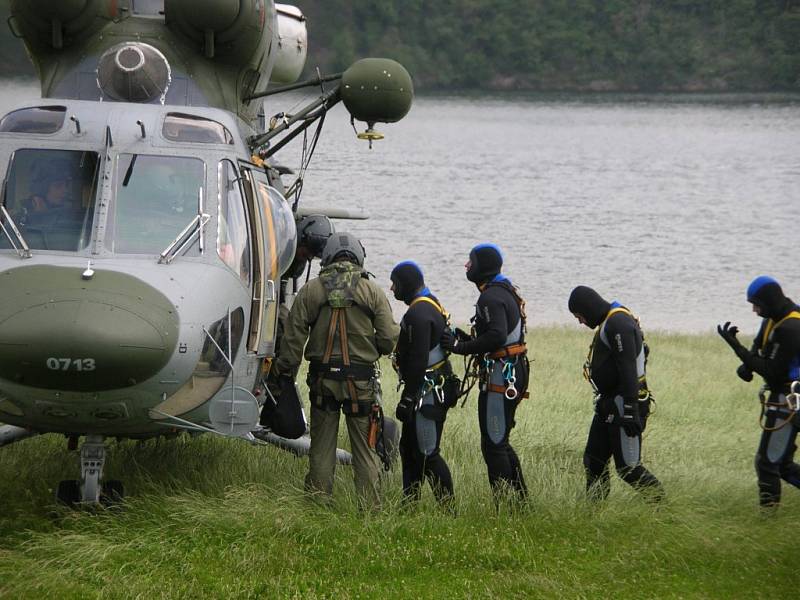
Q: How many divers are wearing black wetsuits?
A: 4